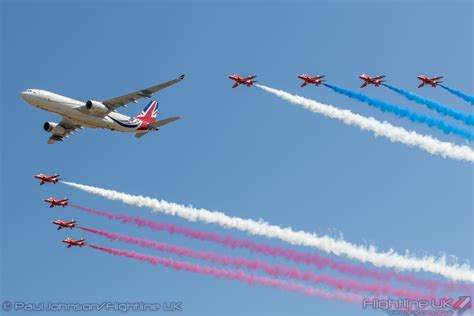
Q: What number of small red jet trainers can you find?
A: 8